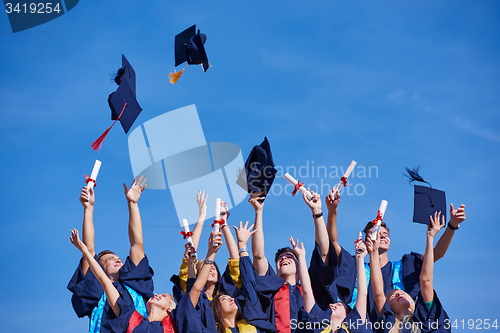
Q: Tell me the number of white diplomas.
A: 7